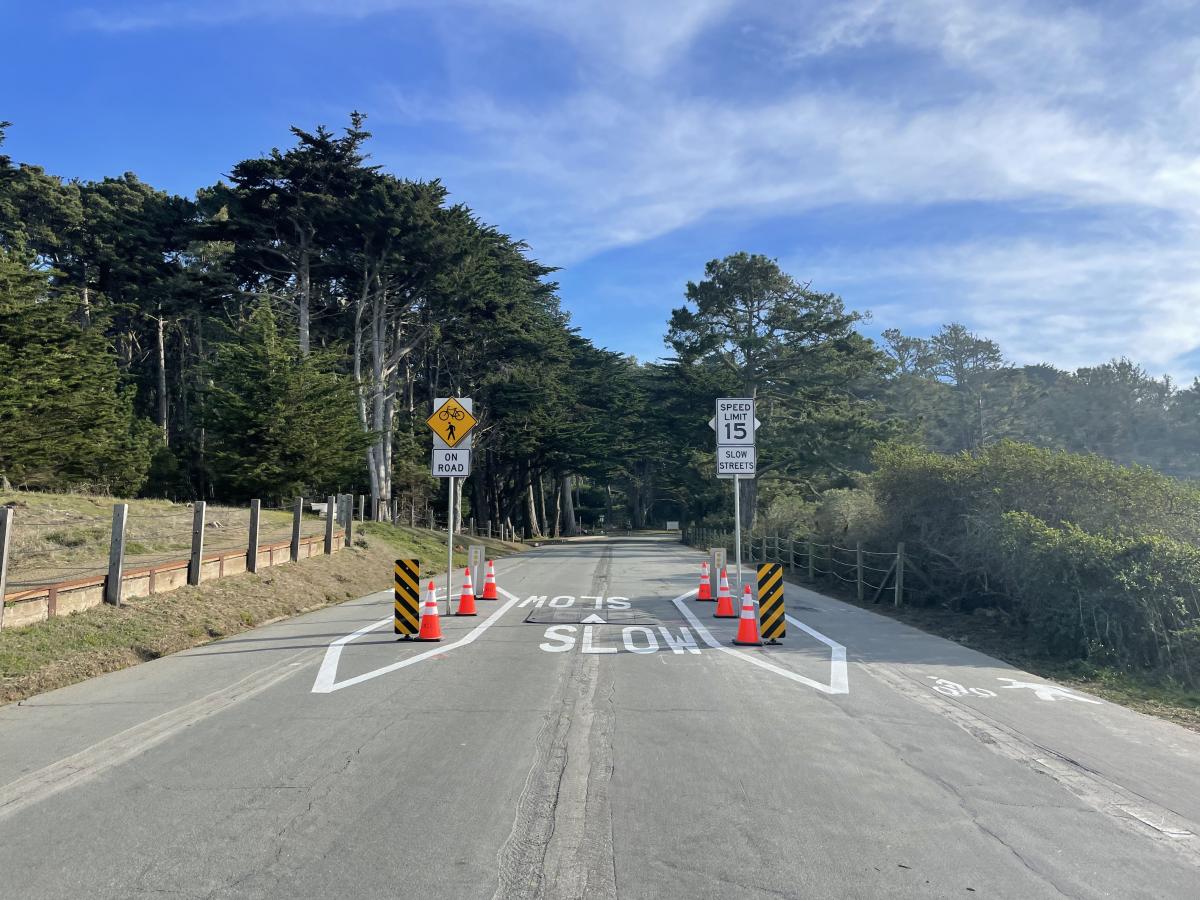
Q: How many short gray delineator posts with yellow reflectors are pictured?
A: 2